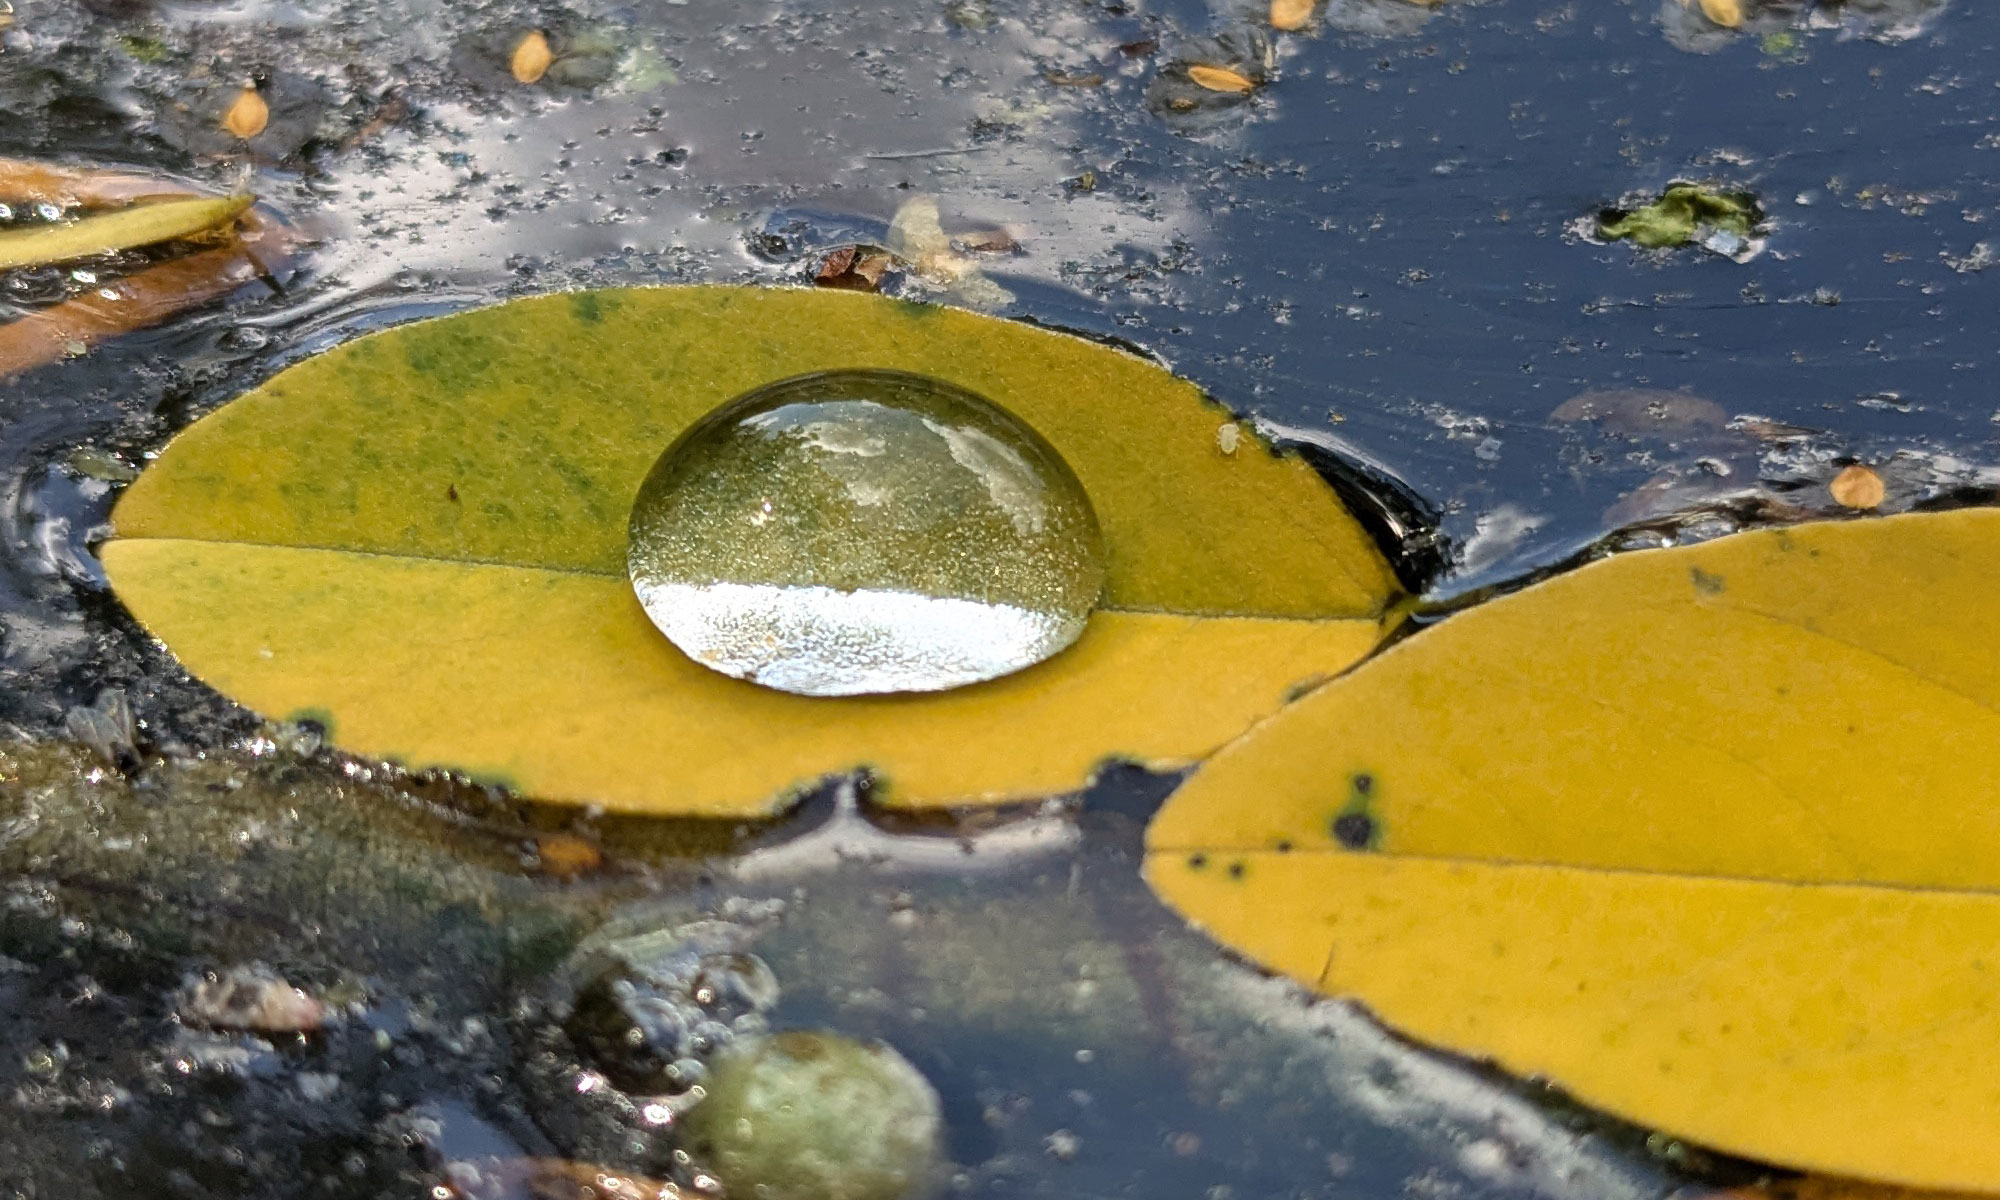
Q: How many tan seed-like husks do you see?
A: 6